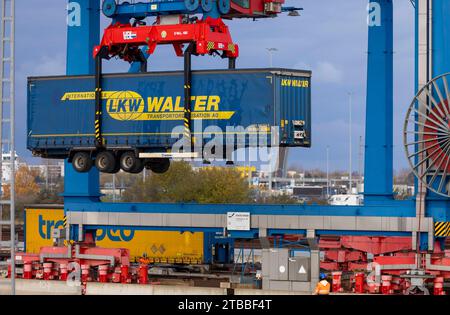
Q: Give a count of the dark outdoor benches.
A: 0